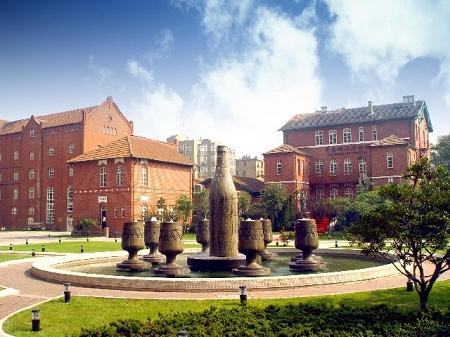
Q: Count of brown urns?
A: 7